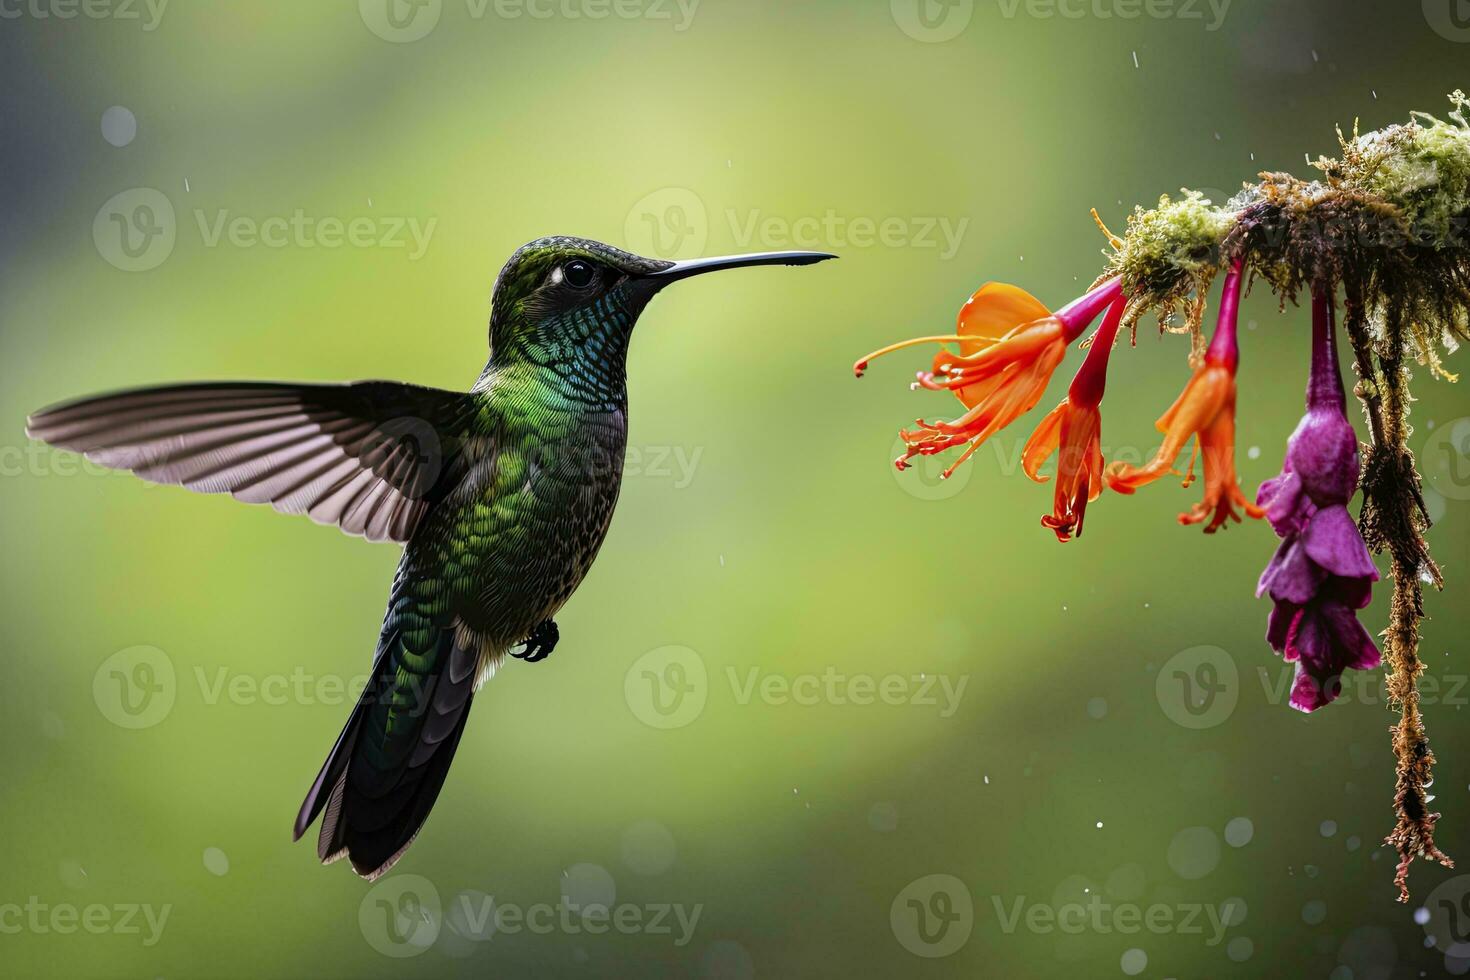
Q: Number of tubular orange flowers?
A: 3